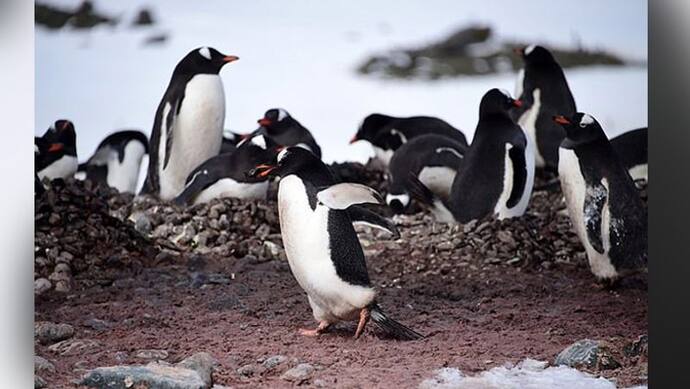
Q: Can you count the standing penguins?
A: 5